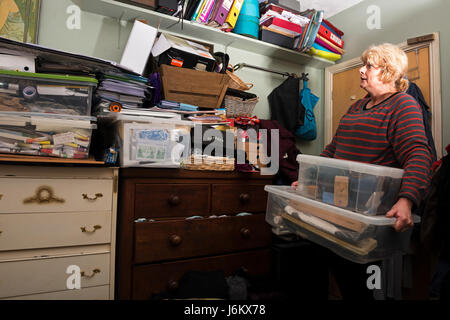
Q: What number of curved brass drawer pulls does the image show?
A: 3